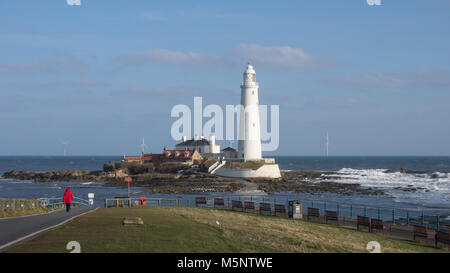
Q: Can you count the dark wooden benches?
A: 12